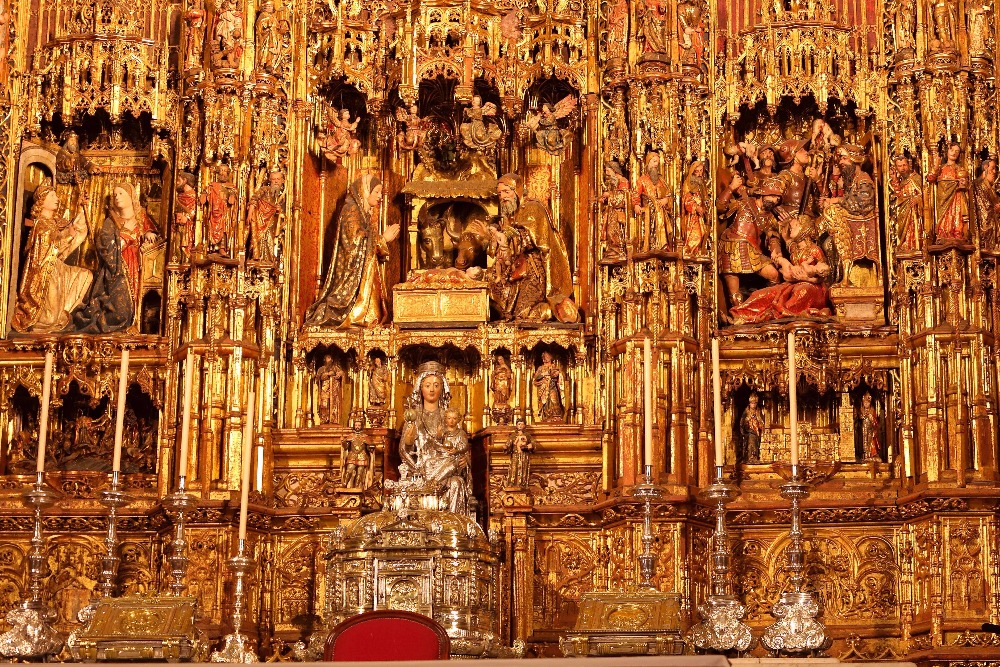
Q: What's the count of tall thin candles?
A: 7